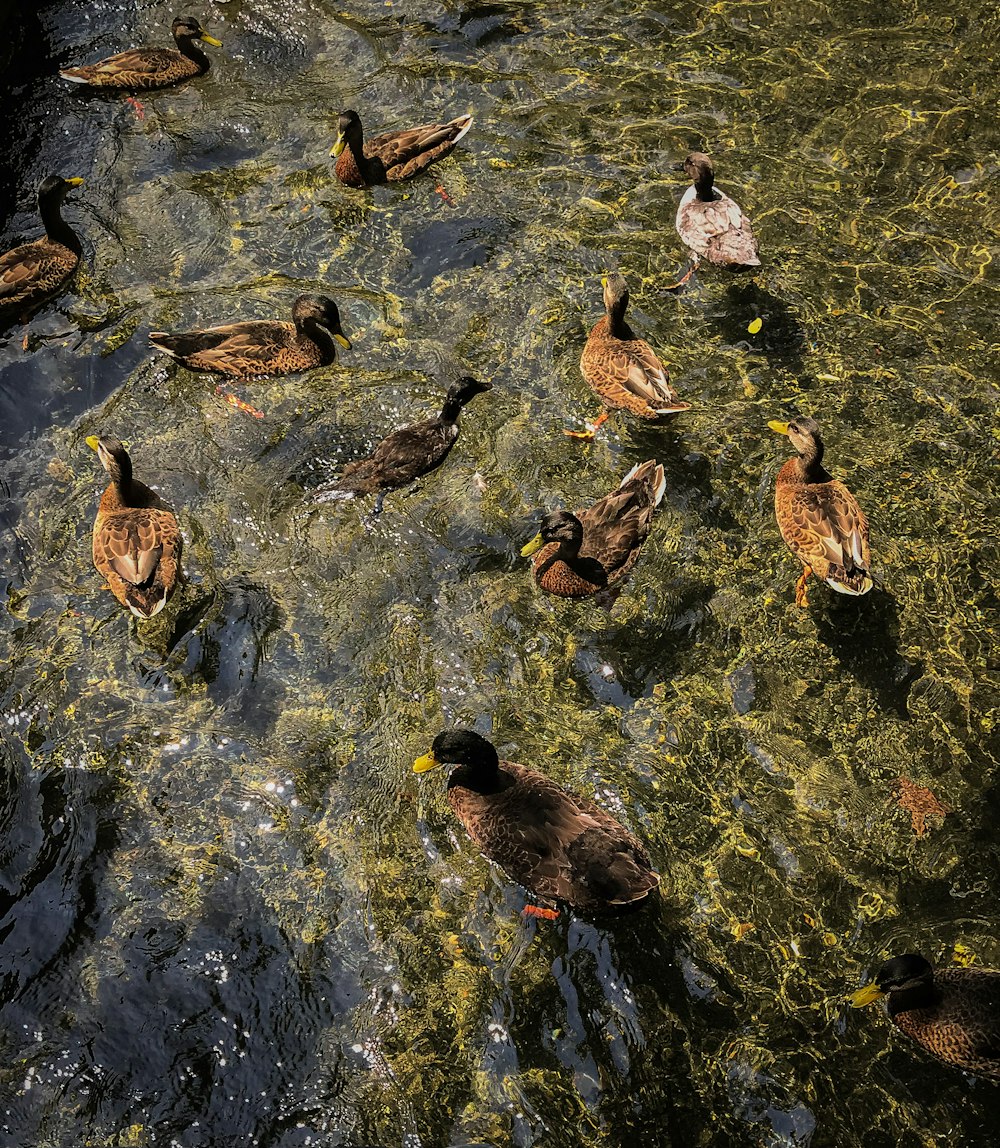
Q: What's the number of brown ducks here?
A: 11